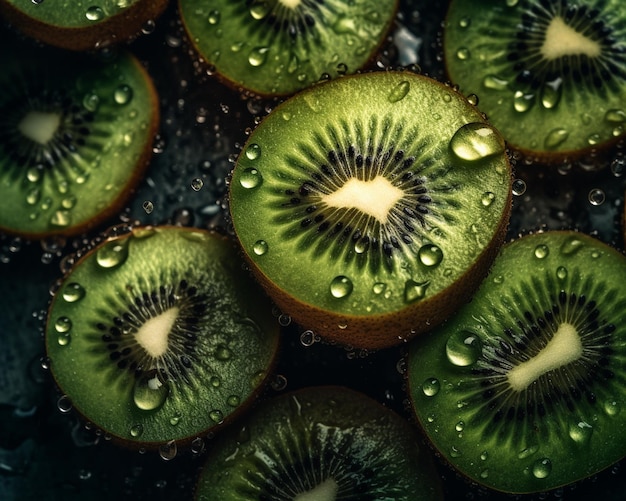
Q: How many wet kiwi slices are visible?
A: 8